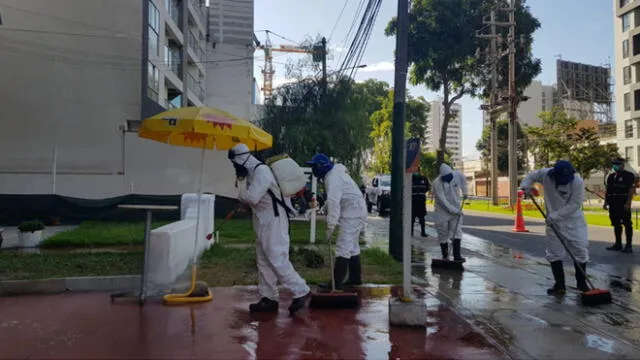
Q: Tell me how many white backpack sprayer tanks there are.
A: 1